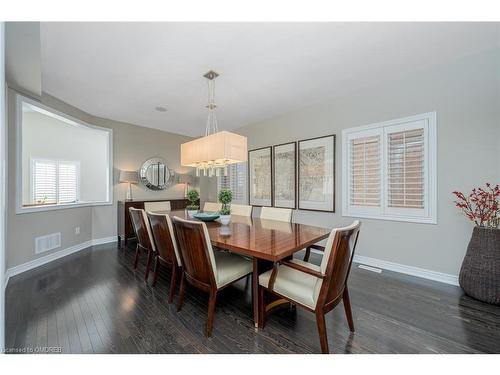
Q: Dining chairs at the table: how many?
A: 8